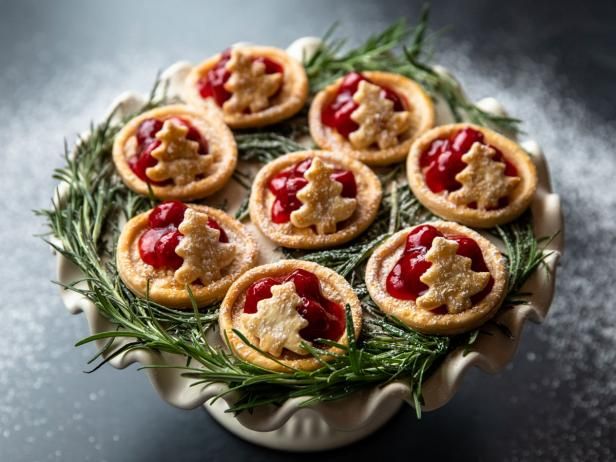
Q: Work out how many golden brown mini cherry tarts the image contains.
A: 8